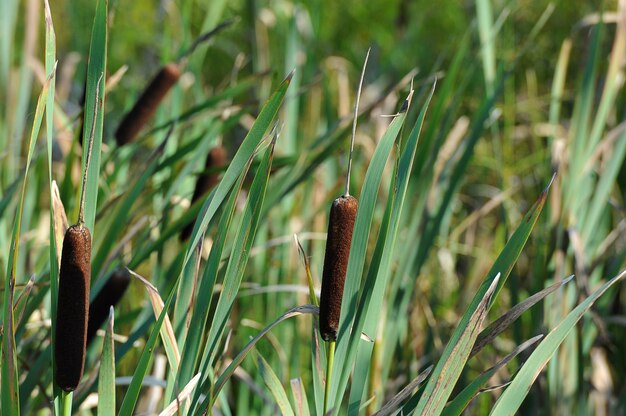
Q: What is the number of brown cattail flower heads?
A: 5